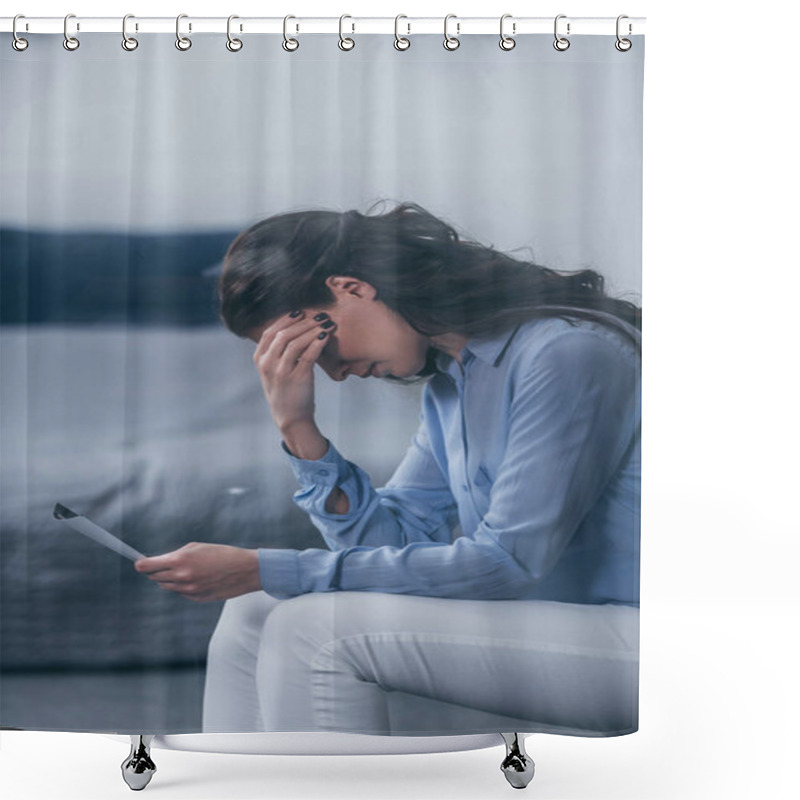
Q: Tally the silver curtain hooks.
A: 12